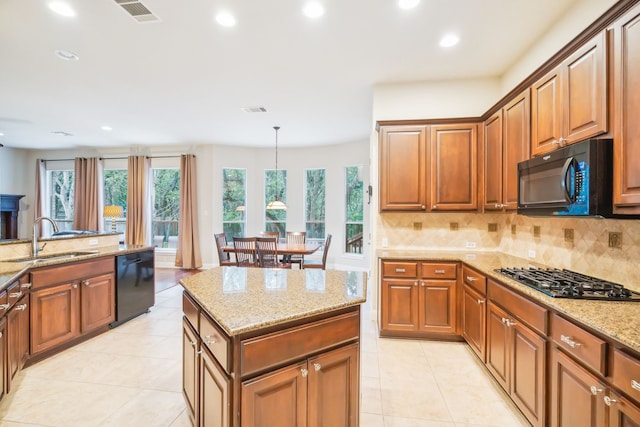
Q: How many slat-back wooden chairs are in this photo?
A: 6